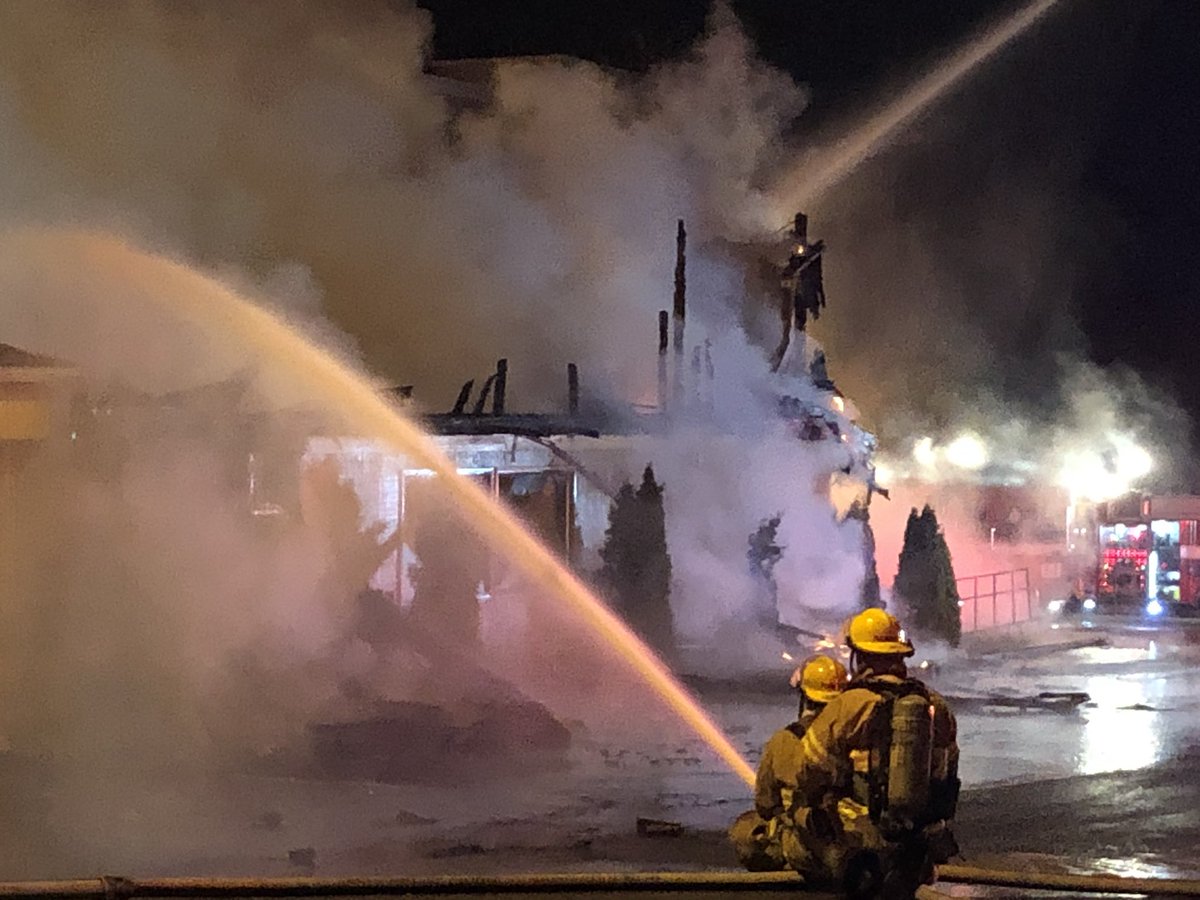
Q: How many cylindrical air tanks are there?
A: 1